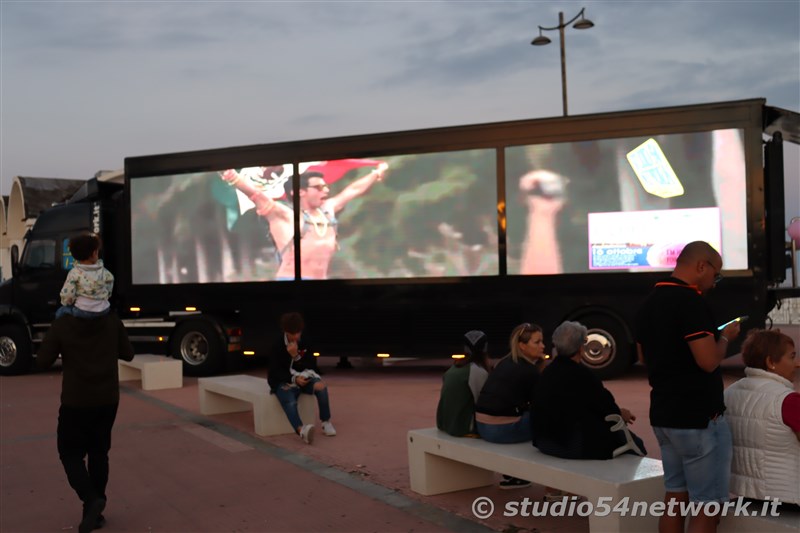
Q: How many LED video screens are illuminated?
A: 3